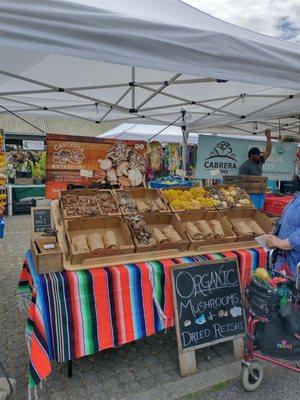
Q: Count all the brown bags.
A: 13